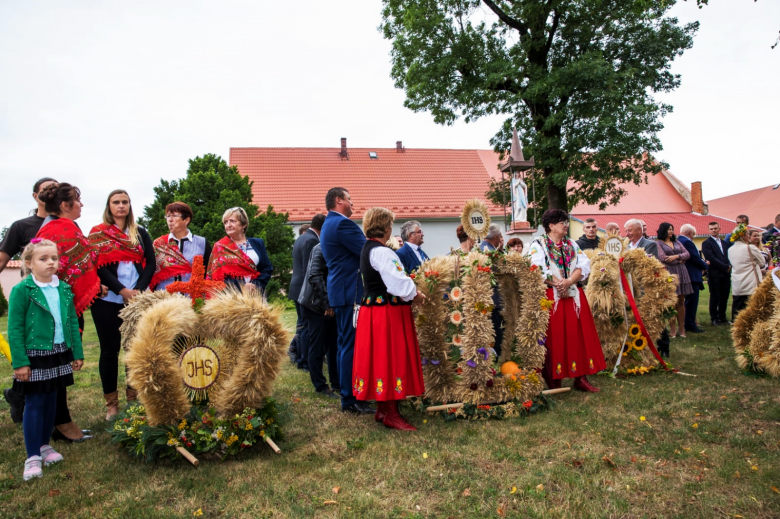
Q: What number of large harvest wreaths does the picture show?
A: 4